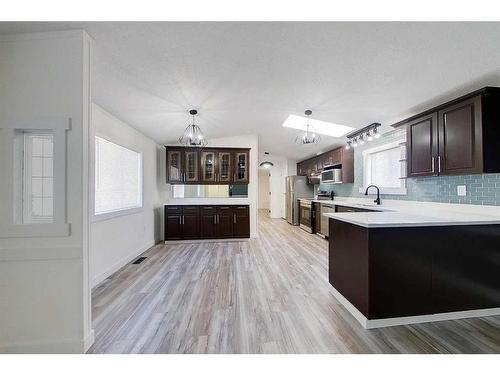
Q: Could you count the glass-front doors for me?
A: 5